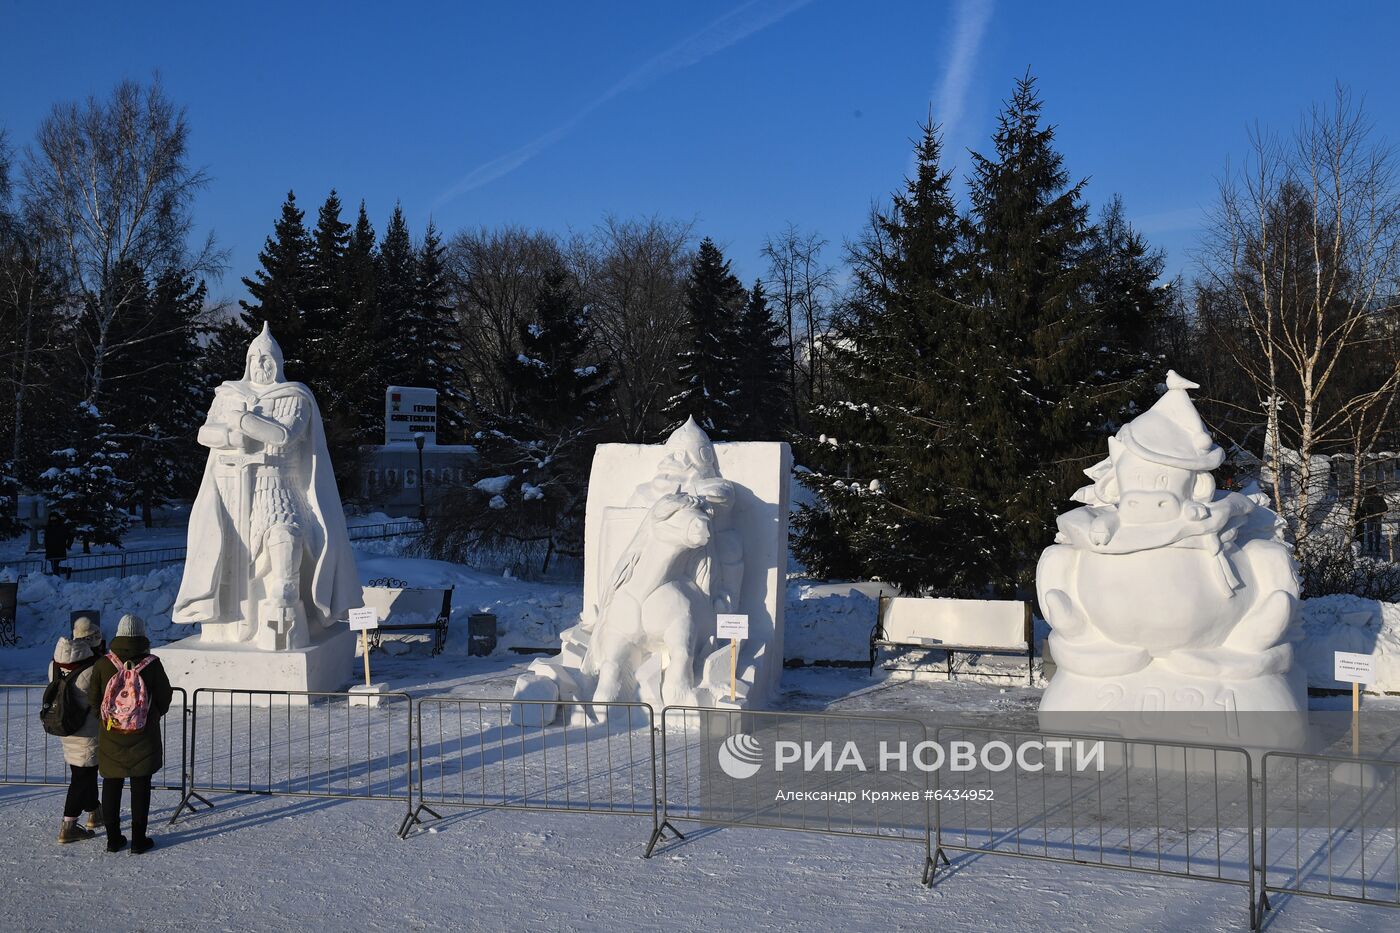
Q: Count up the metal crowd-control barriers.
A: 6